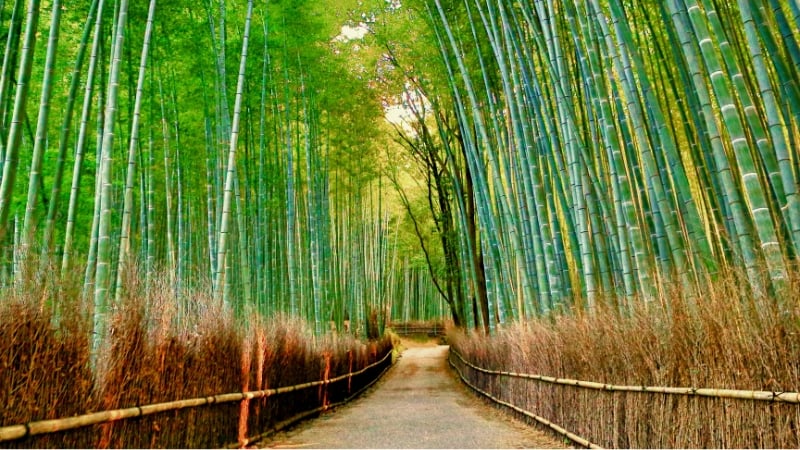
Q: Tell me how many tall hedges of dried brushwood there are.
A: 2